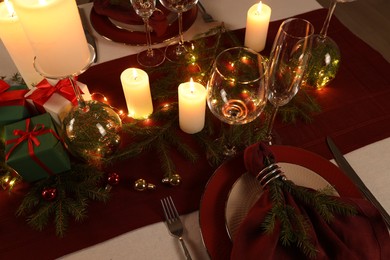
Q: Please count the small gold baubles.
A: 2